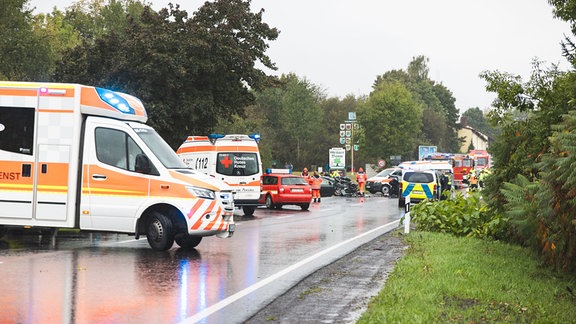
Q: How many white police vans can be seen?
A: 1